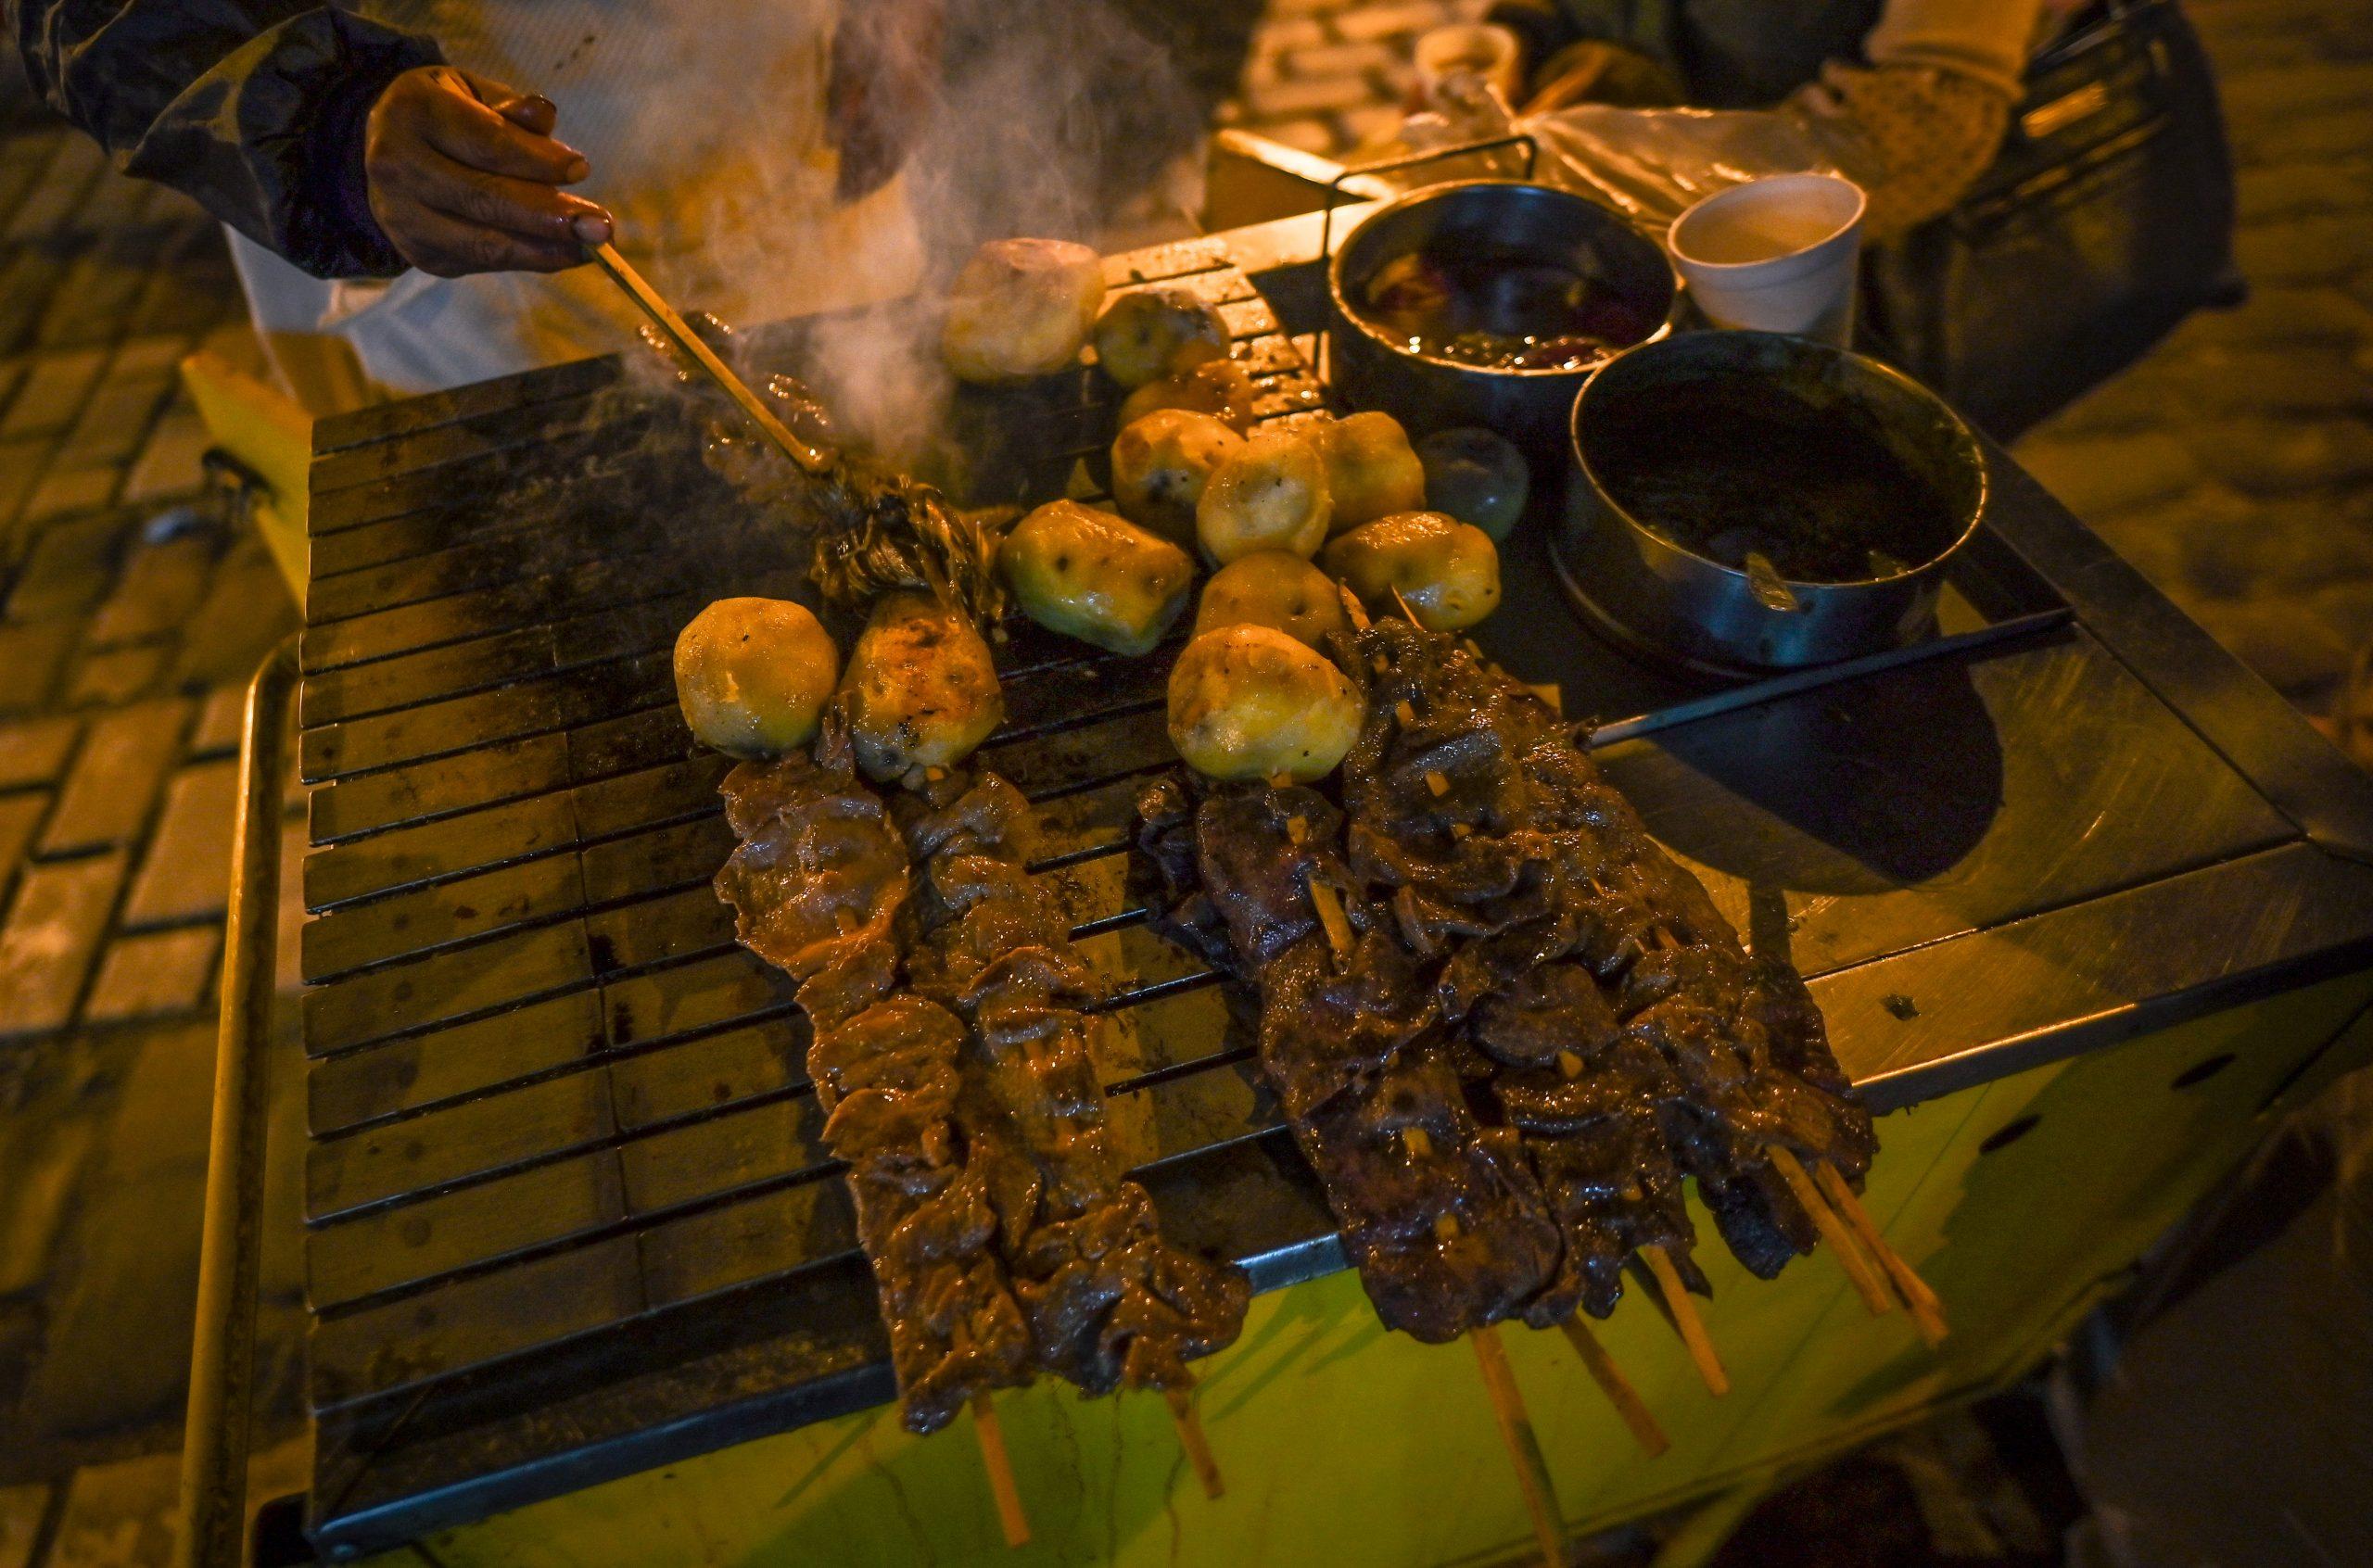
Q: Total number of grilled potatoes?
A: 13